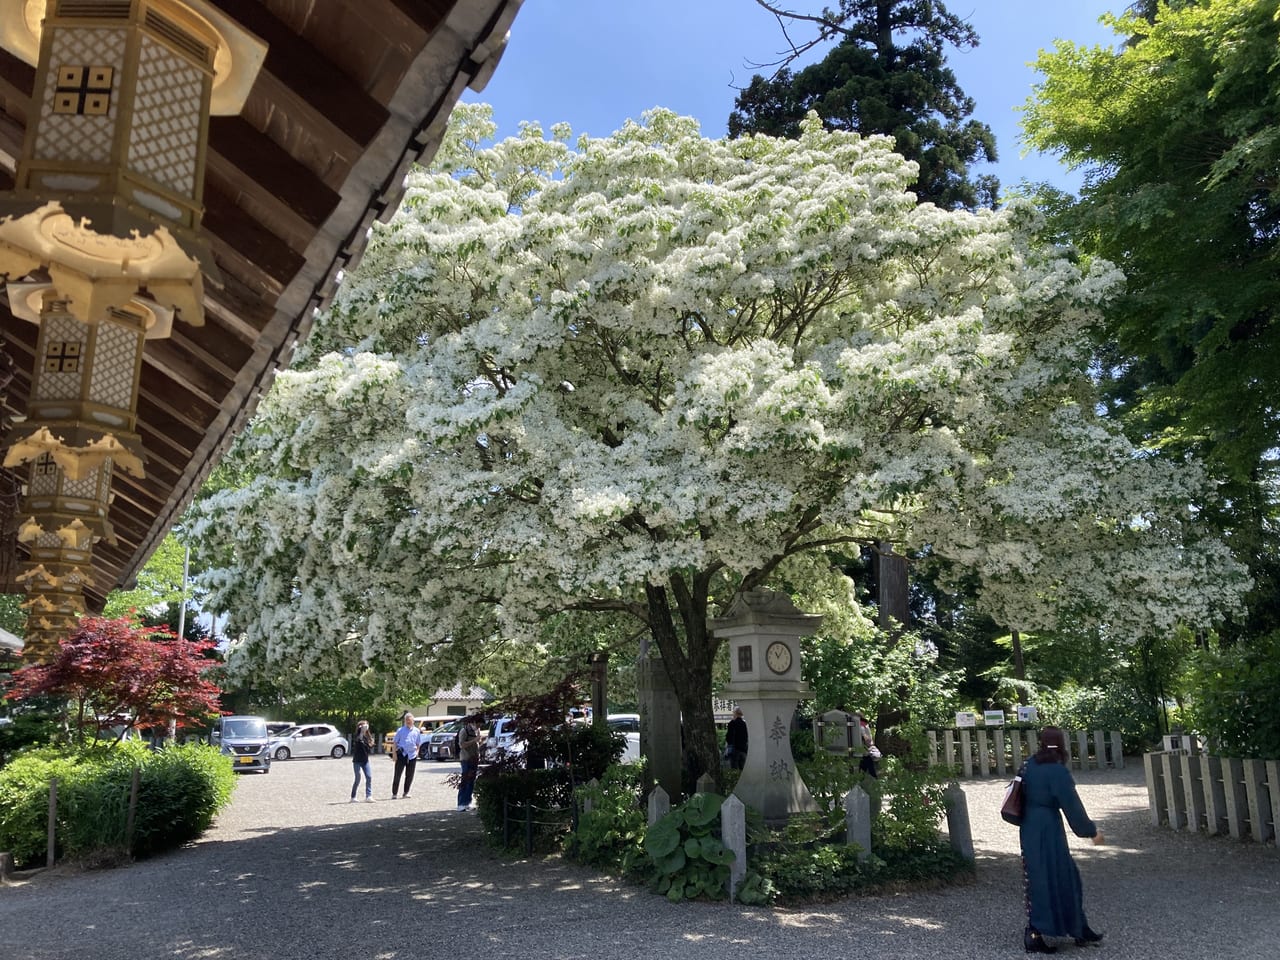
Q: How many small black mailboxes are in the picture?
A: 0